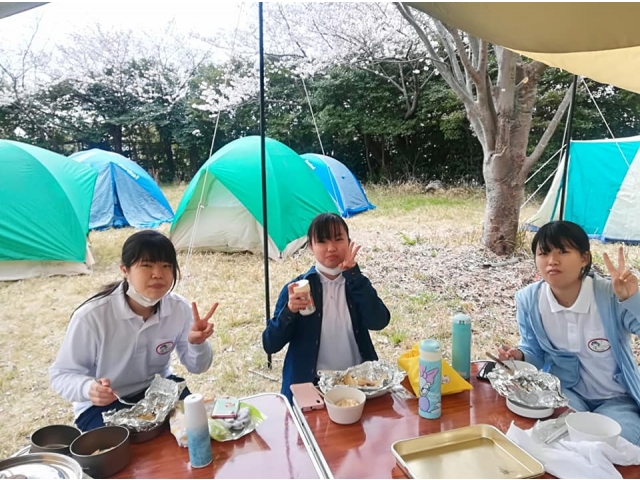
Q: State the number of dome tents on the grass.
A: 4